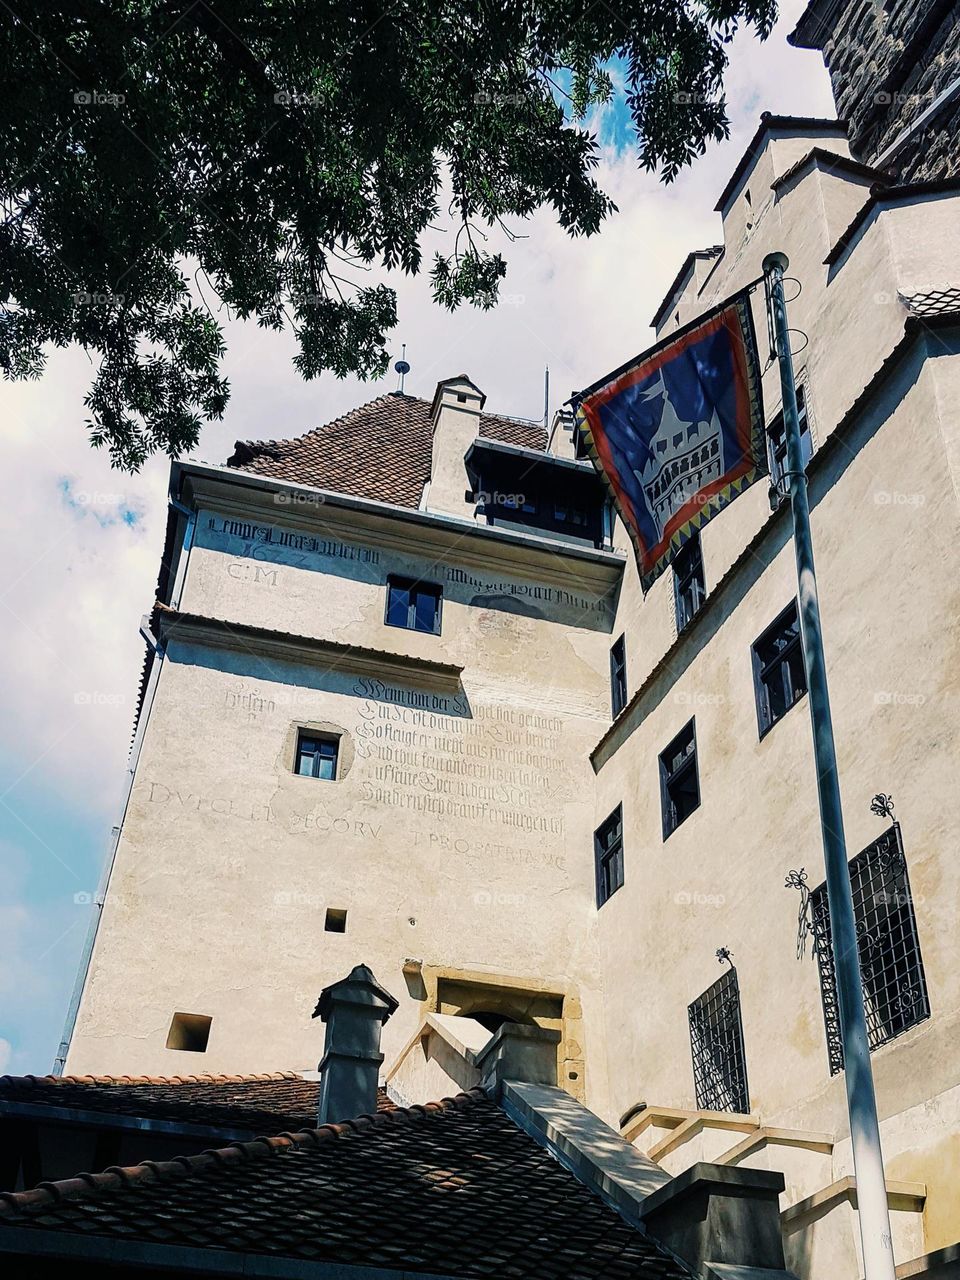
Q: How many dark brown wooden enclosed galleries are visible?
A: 1